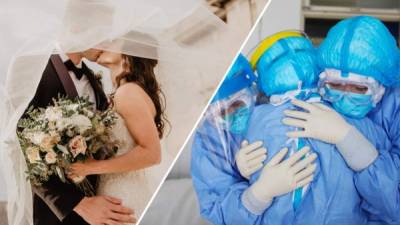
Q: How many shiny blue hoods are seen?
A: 3